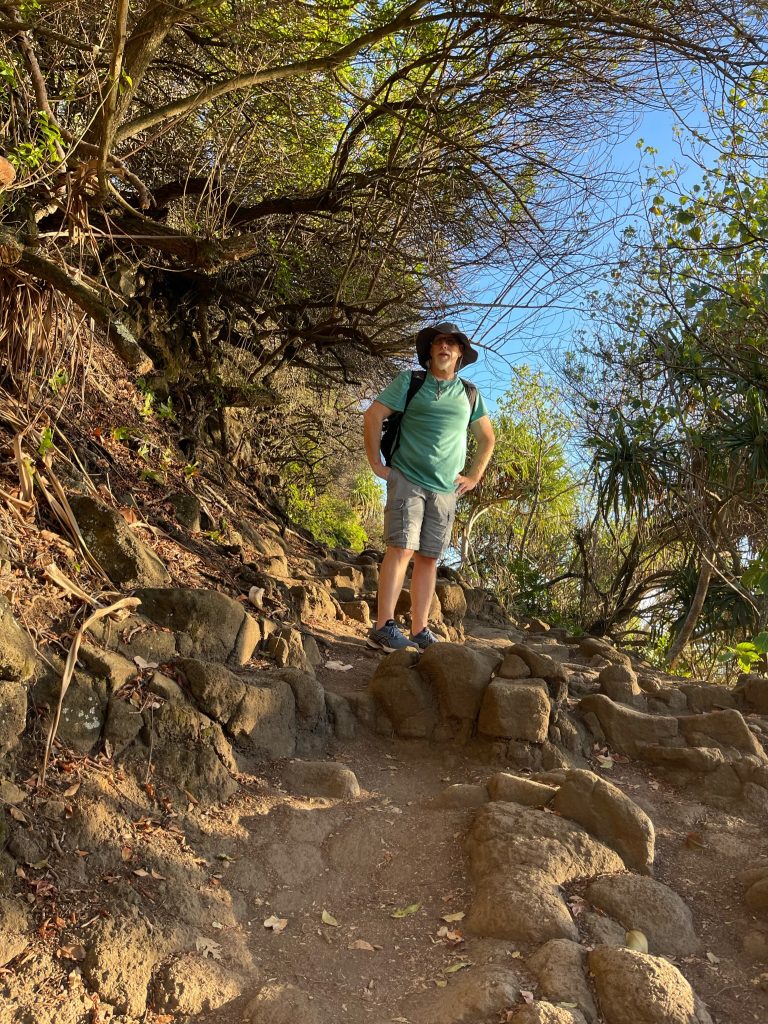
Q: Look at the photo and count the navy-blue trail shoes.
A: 2